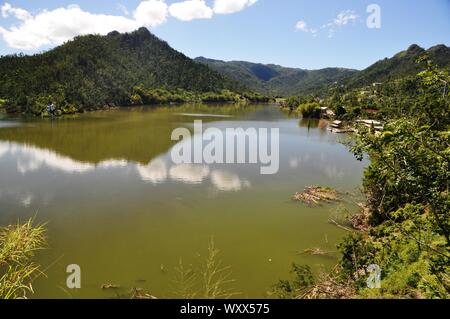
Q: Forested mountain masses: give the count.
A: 3